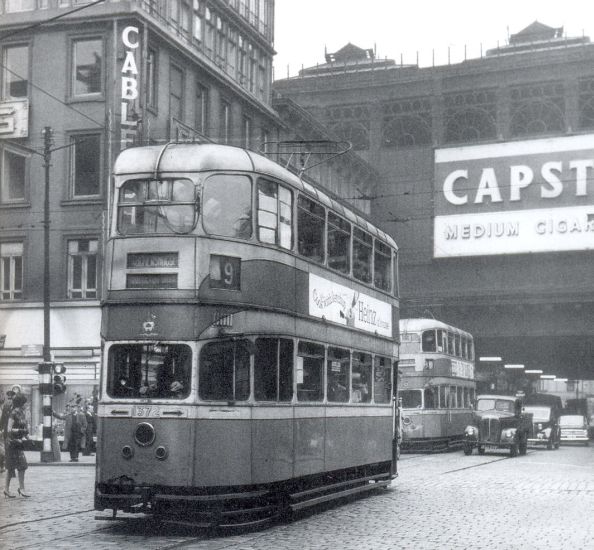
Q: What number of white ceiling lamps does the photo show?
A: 5